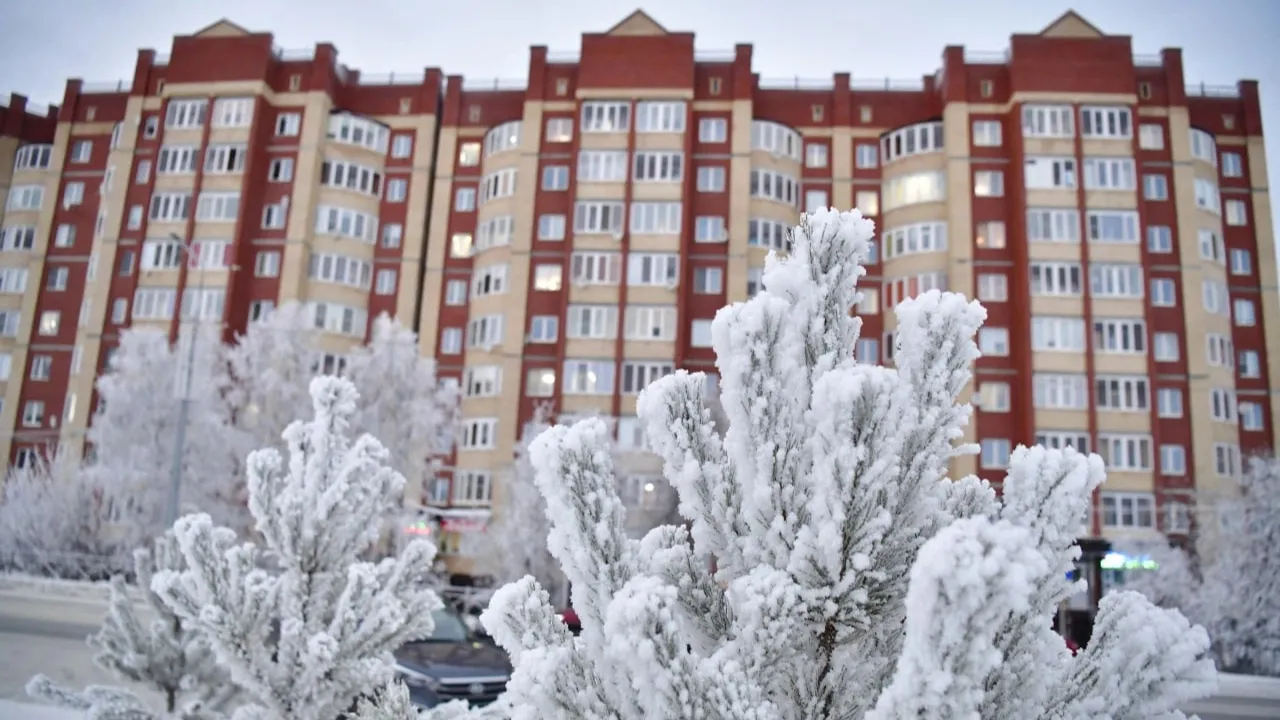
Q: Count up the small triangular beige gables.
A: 3